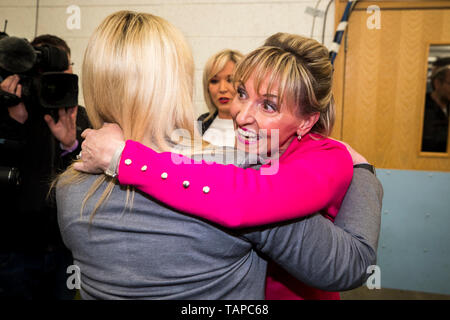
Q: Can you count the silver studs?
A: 5